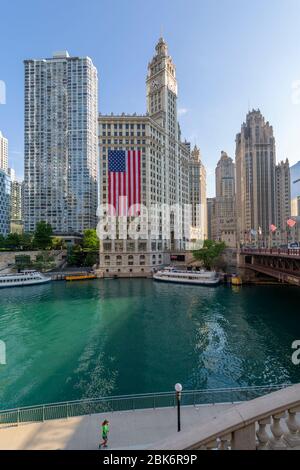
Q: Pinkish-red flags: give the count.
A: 2